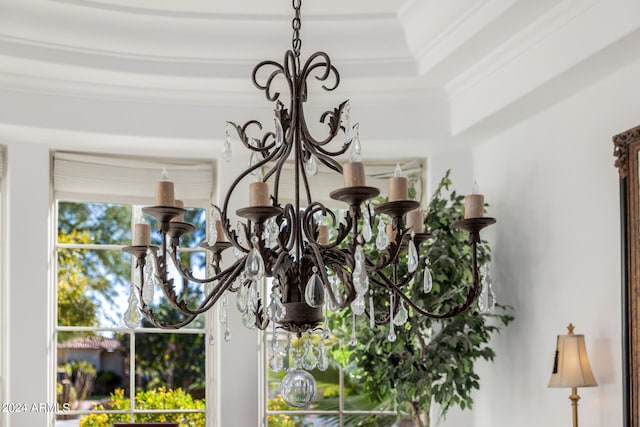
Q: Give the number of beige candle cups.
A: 11